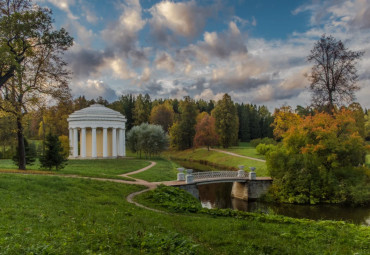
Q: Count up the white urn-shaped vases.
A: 4